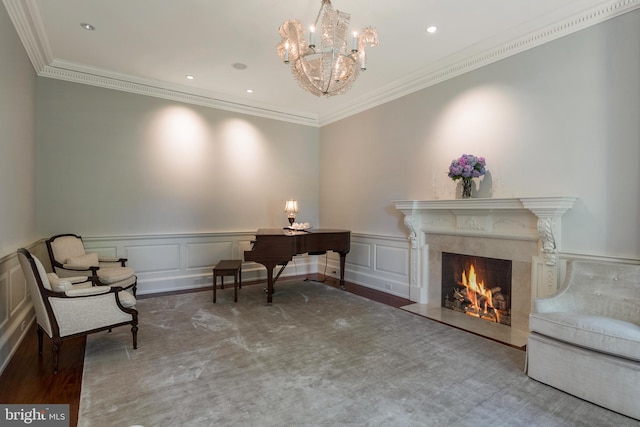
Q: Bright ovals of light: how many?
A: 3